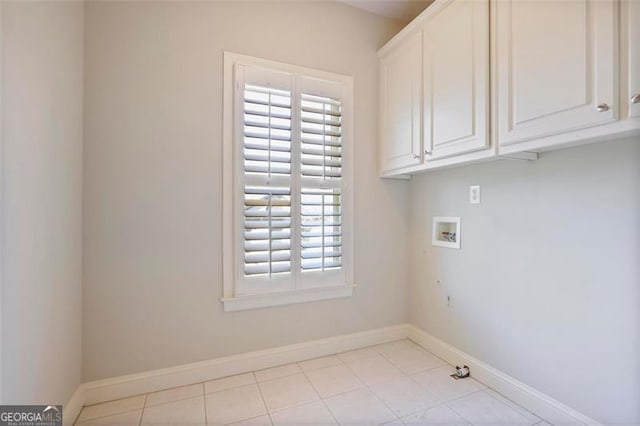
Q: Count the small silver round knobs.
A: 4